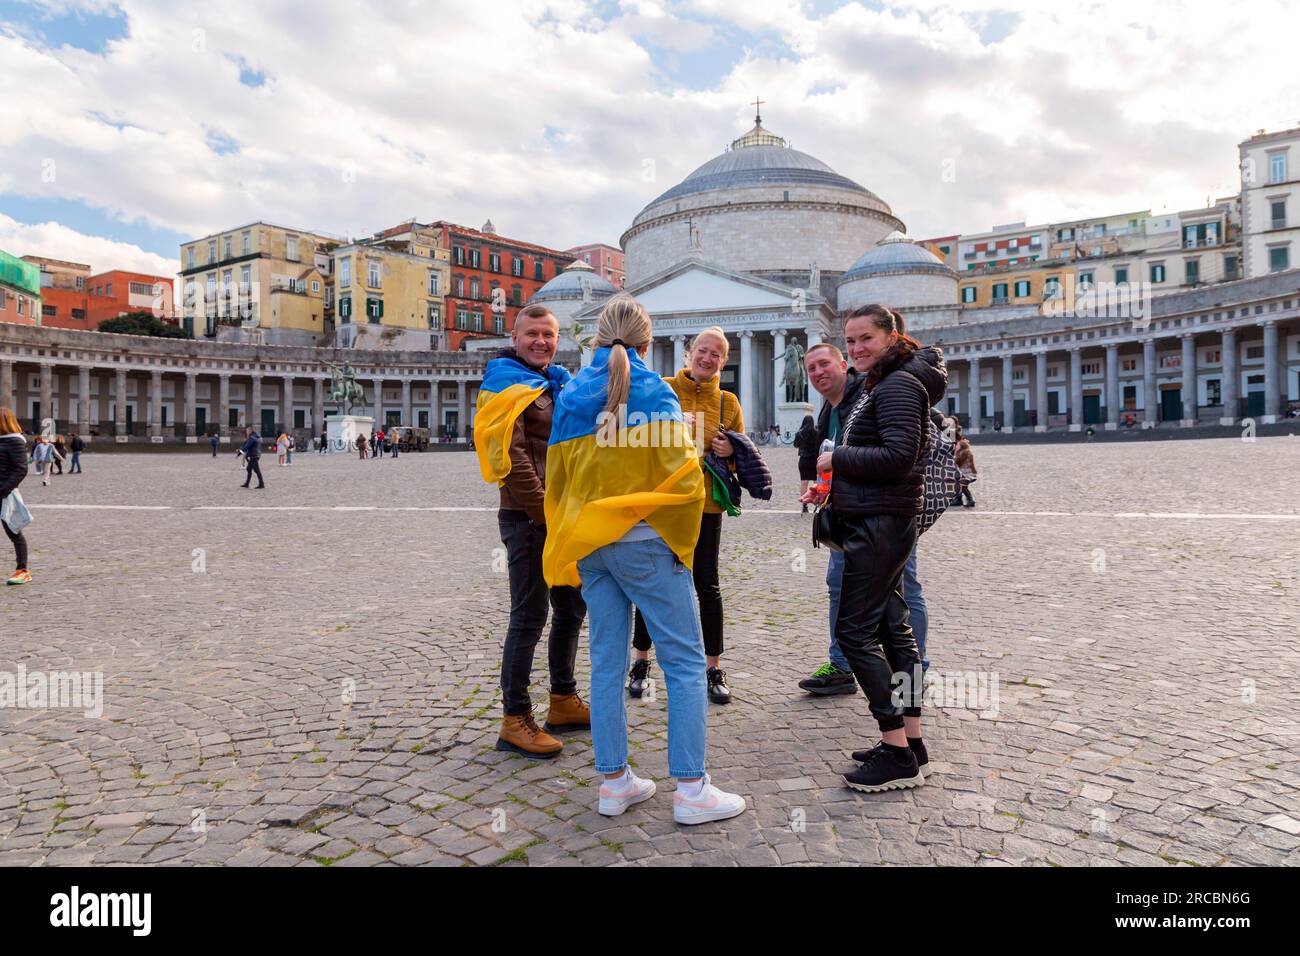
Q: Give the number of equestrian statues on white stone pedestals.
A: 2